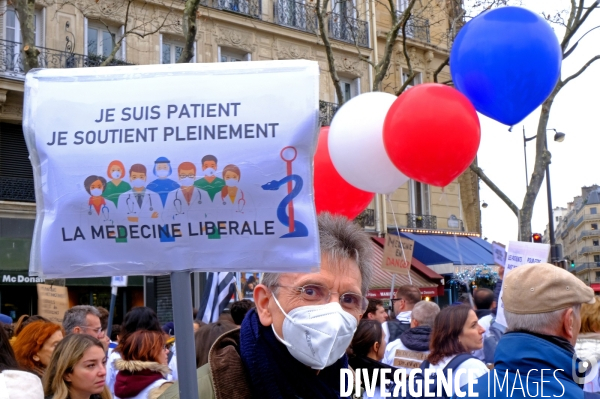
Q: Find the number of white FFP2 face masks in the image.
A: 1